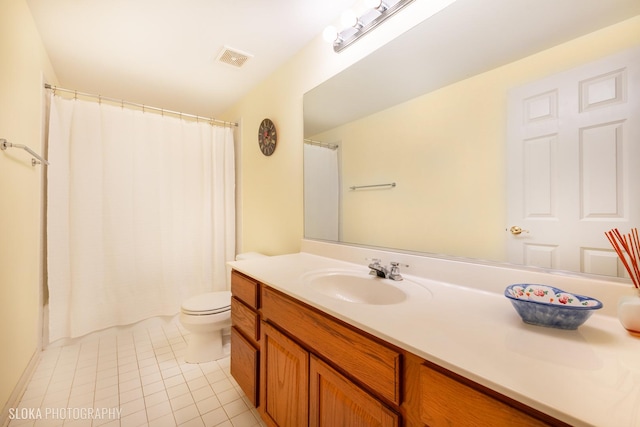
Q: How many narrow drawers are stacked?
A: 3